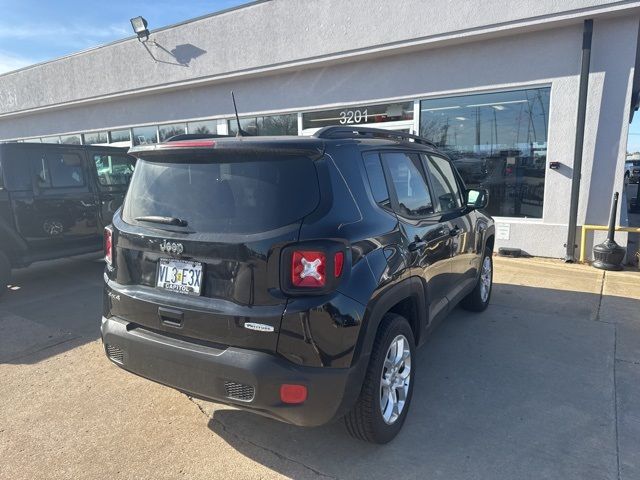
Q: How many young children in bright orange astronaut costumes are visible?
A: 0